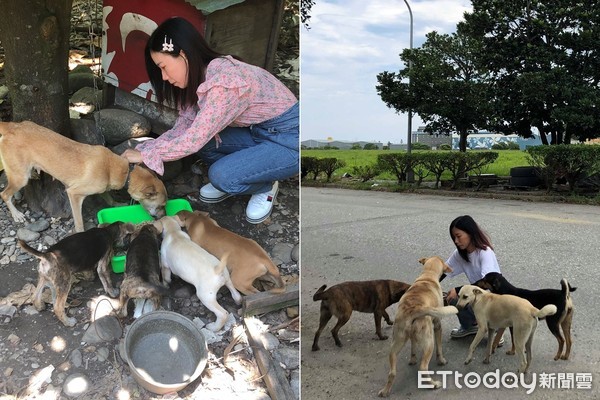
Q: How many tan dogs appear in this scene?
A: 4